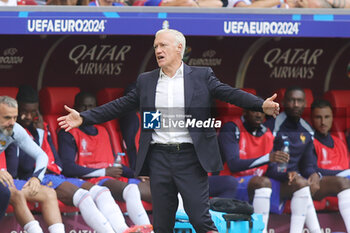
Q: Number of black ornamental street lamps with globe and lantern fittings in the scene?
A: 0